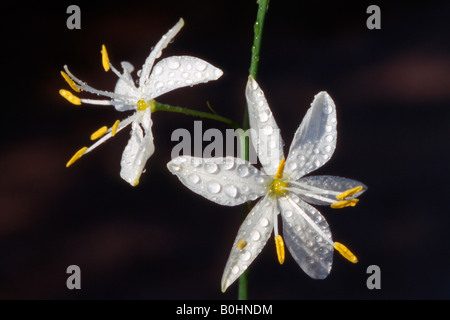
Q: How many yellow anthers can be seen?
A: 11